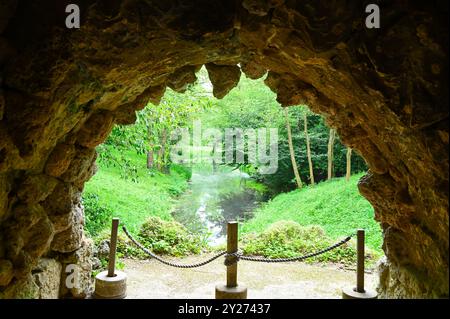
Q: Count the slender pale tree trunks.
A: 4